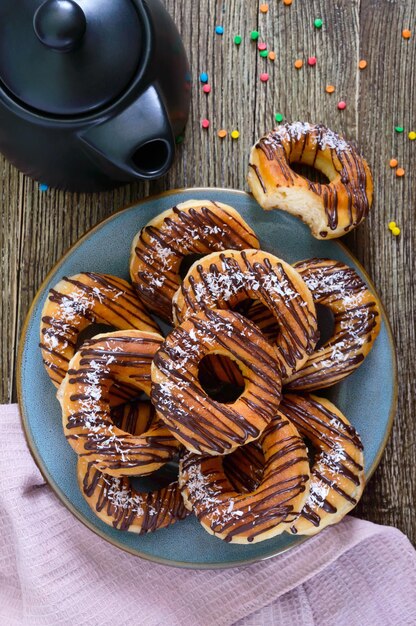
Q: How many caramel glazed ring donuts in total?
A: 10